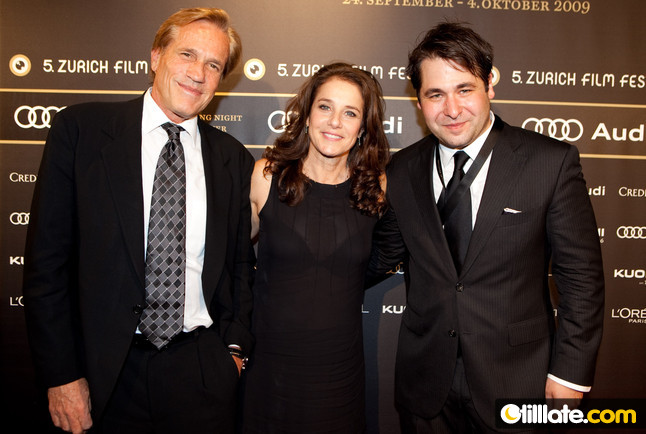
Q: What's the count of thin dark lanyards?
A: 1